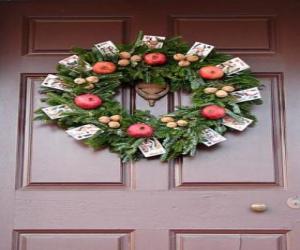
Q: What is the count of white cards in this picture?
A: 12